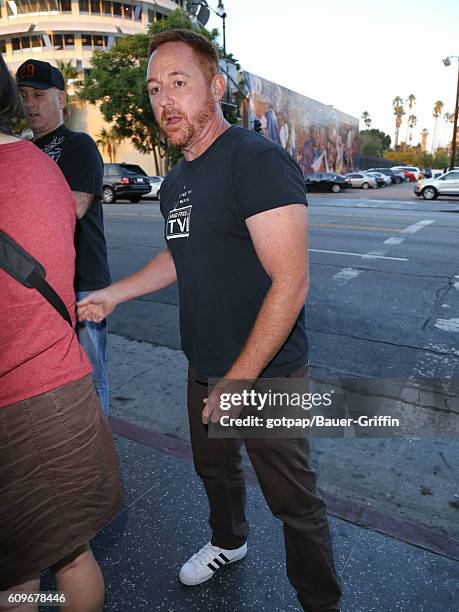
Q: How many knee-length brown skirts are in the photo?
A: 1